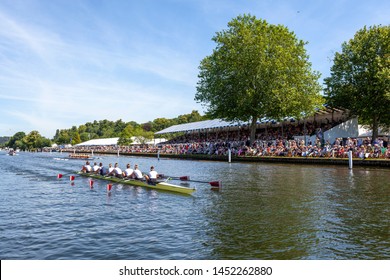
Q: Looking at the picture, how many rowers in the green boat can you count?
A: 8